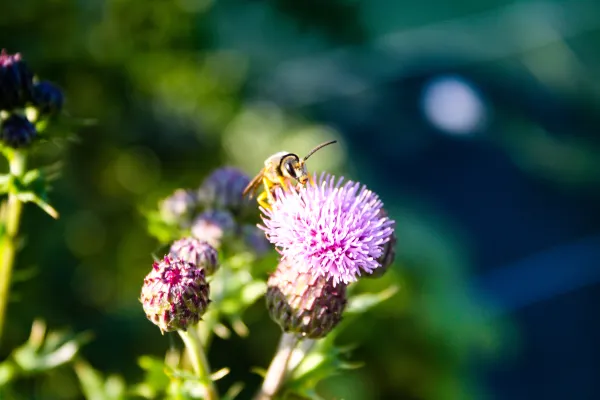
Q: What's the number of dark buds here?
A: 3